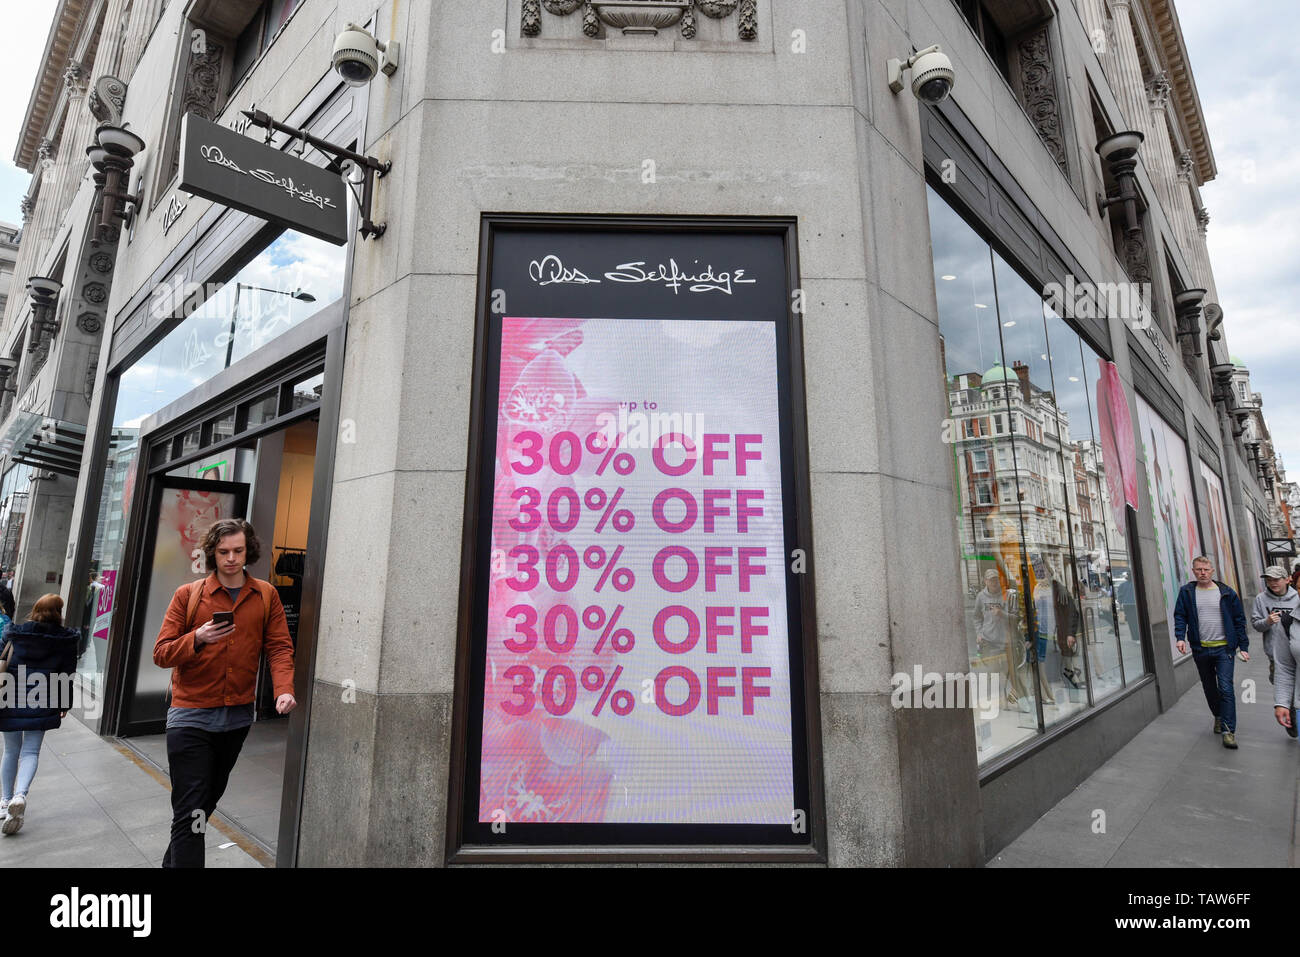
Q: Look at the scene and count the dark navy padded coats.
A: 1